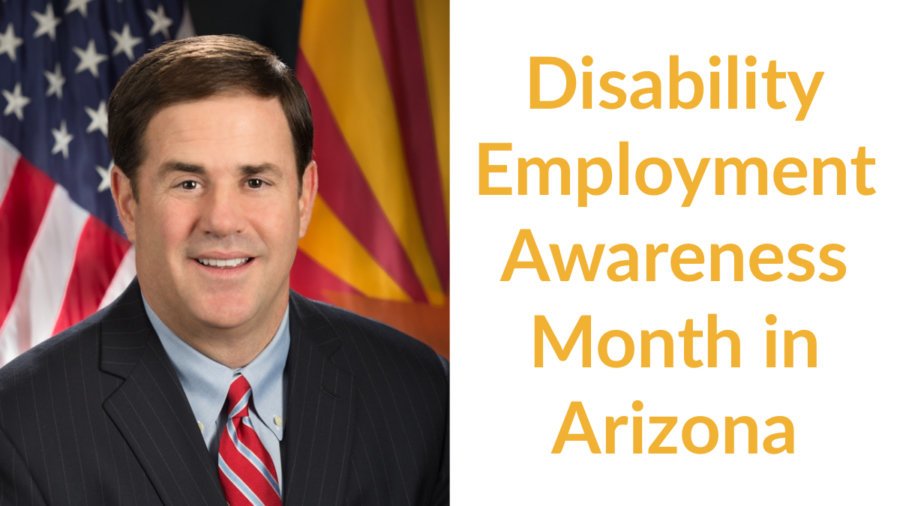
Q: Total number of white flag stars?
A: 11